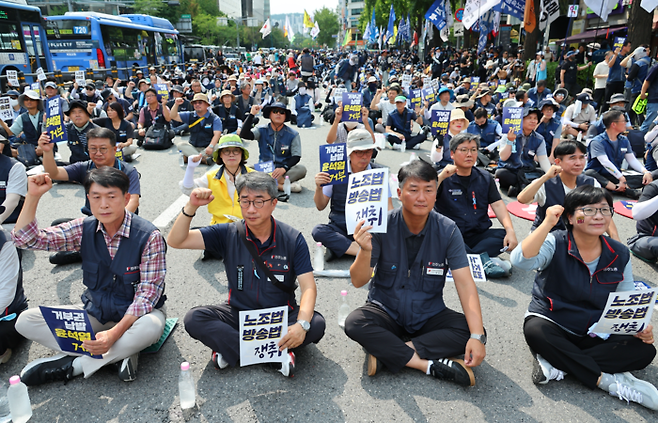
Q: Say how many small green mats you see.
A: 1